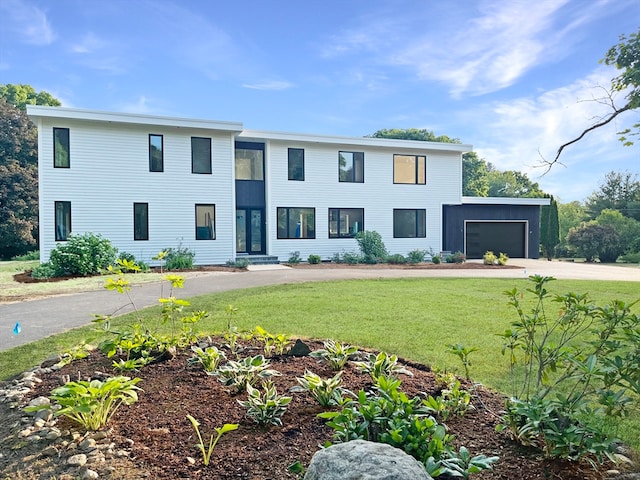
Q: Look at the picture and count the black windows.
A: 12